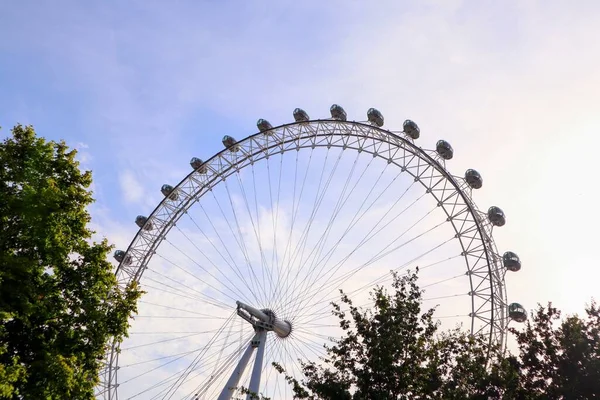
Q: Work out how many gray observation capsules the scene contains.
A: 15